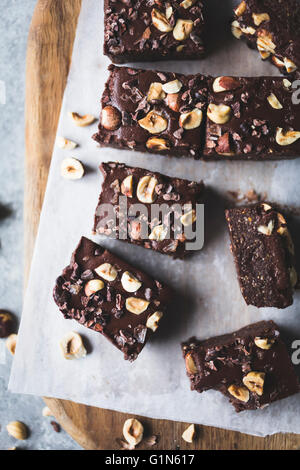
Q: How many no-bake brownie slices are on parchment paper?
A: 8